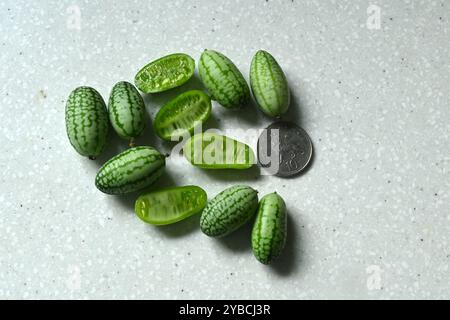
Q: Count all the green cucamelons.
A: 11